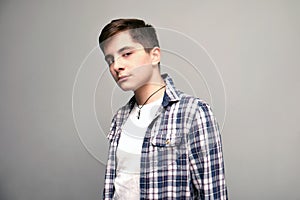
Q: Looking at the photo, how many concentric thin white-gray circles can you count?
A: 3